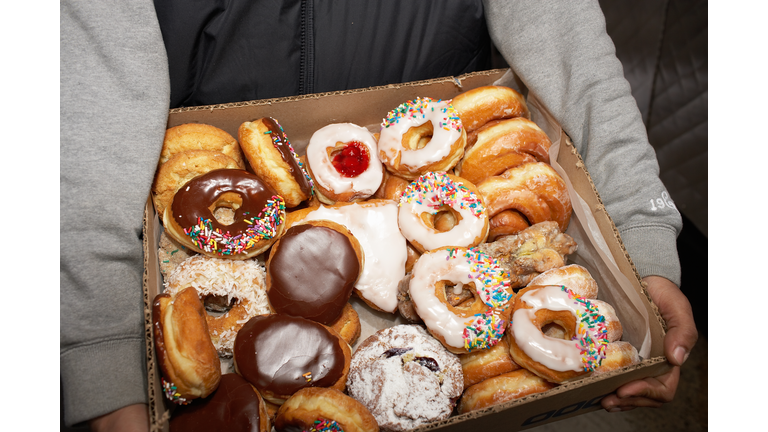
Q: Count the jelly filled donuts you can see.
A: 2